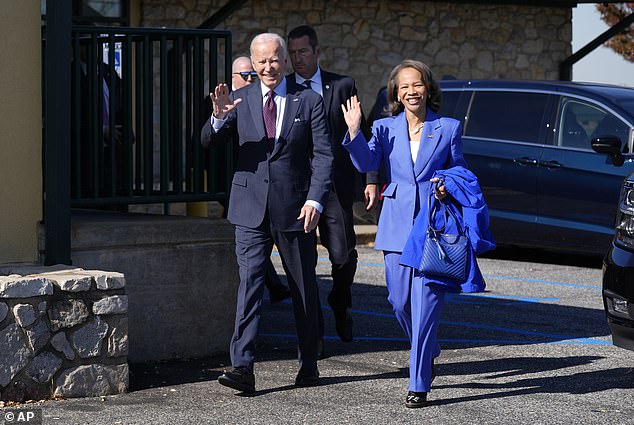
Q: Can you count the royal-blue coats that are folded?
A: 1